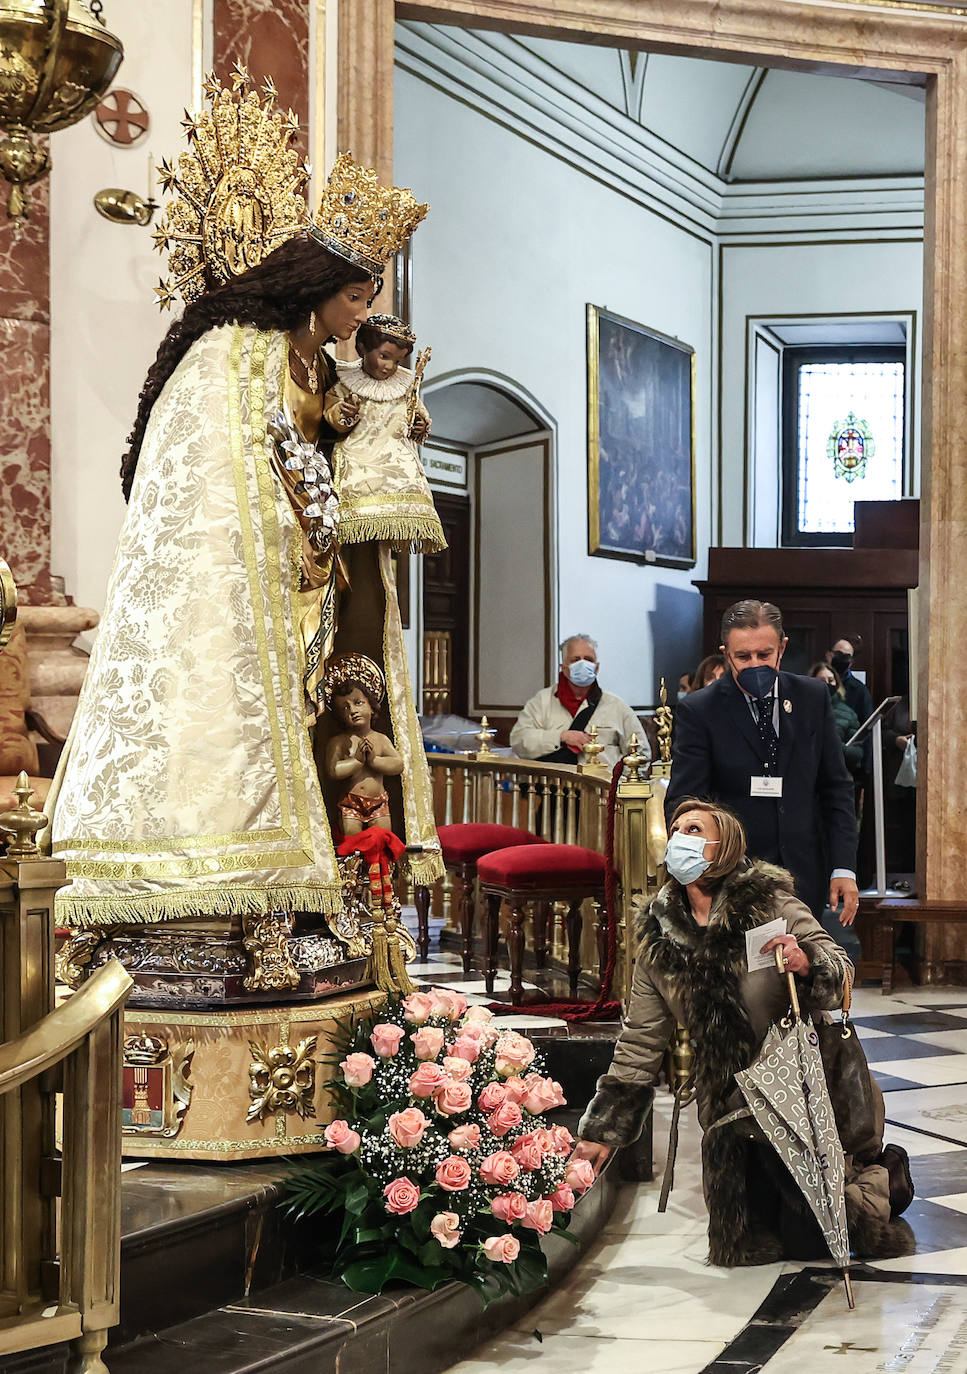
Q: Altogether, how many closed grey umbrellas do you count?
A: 1